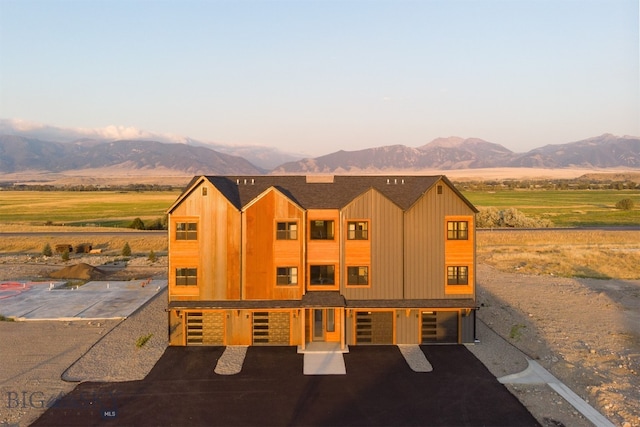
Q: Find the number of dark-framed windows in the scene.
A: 10